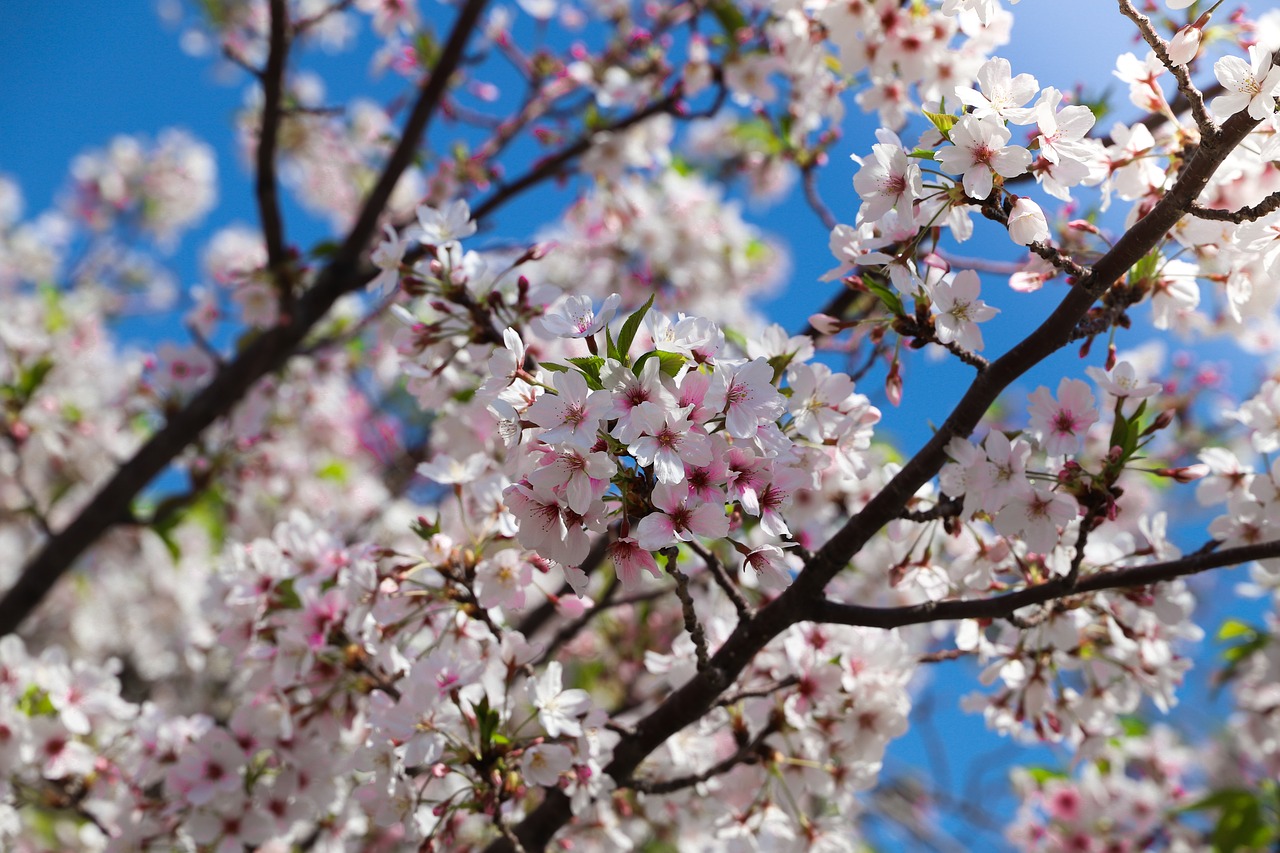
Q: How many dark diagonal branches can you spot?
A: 2